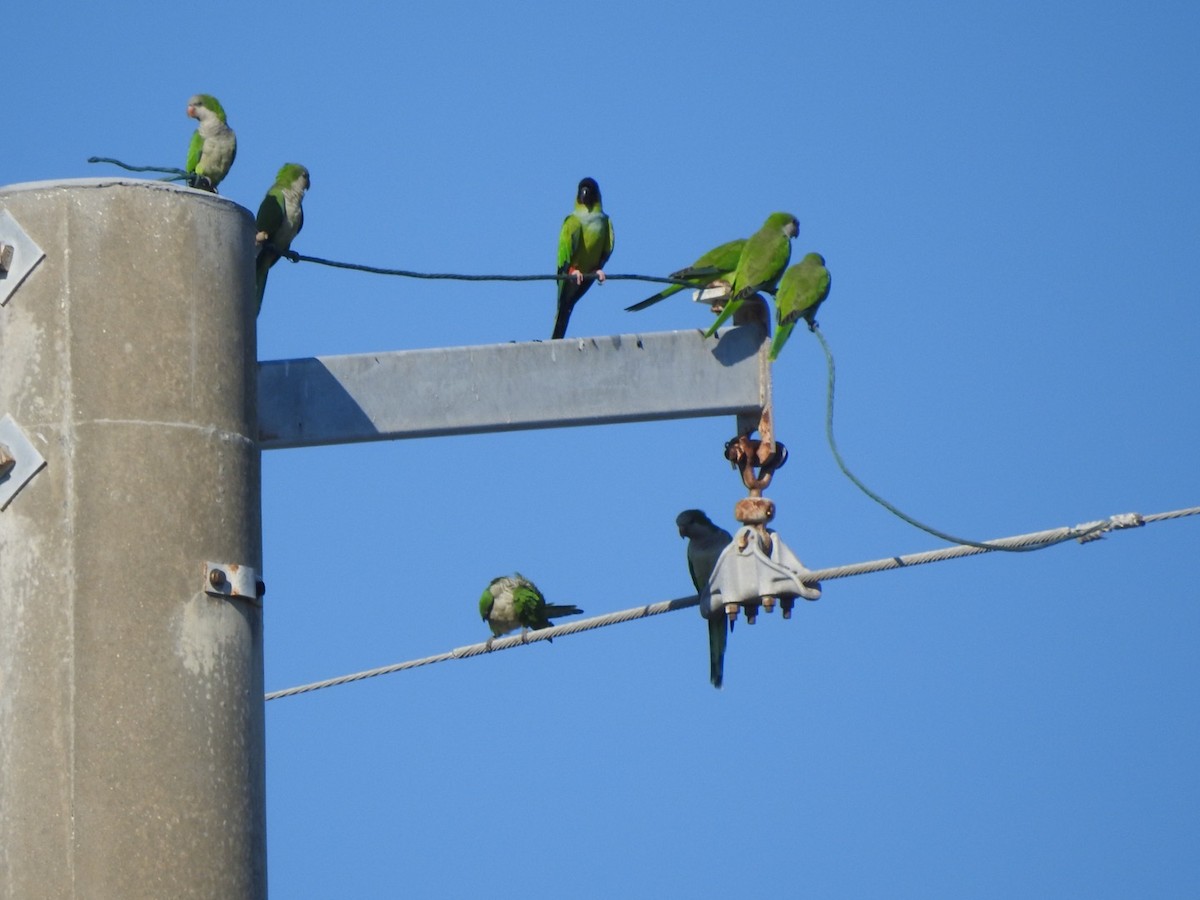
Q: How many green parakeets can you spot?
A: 8